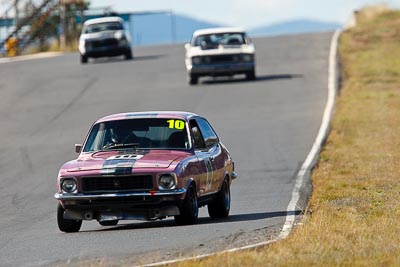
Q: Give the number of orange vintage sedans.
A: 0